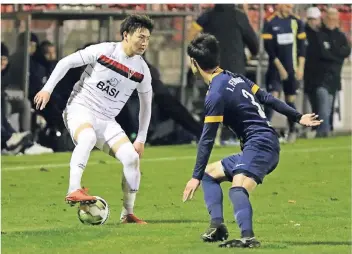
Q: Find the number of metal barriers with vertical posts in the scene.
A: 1